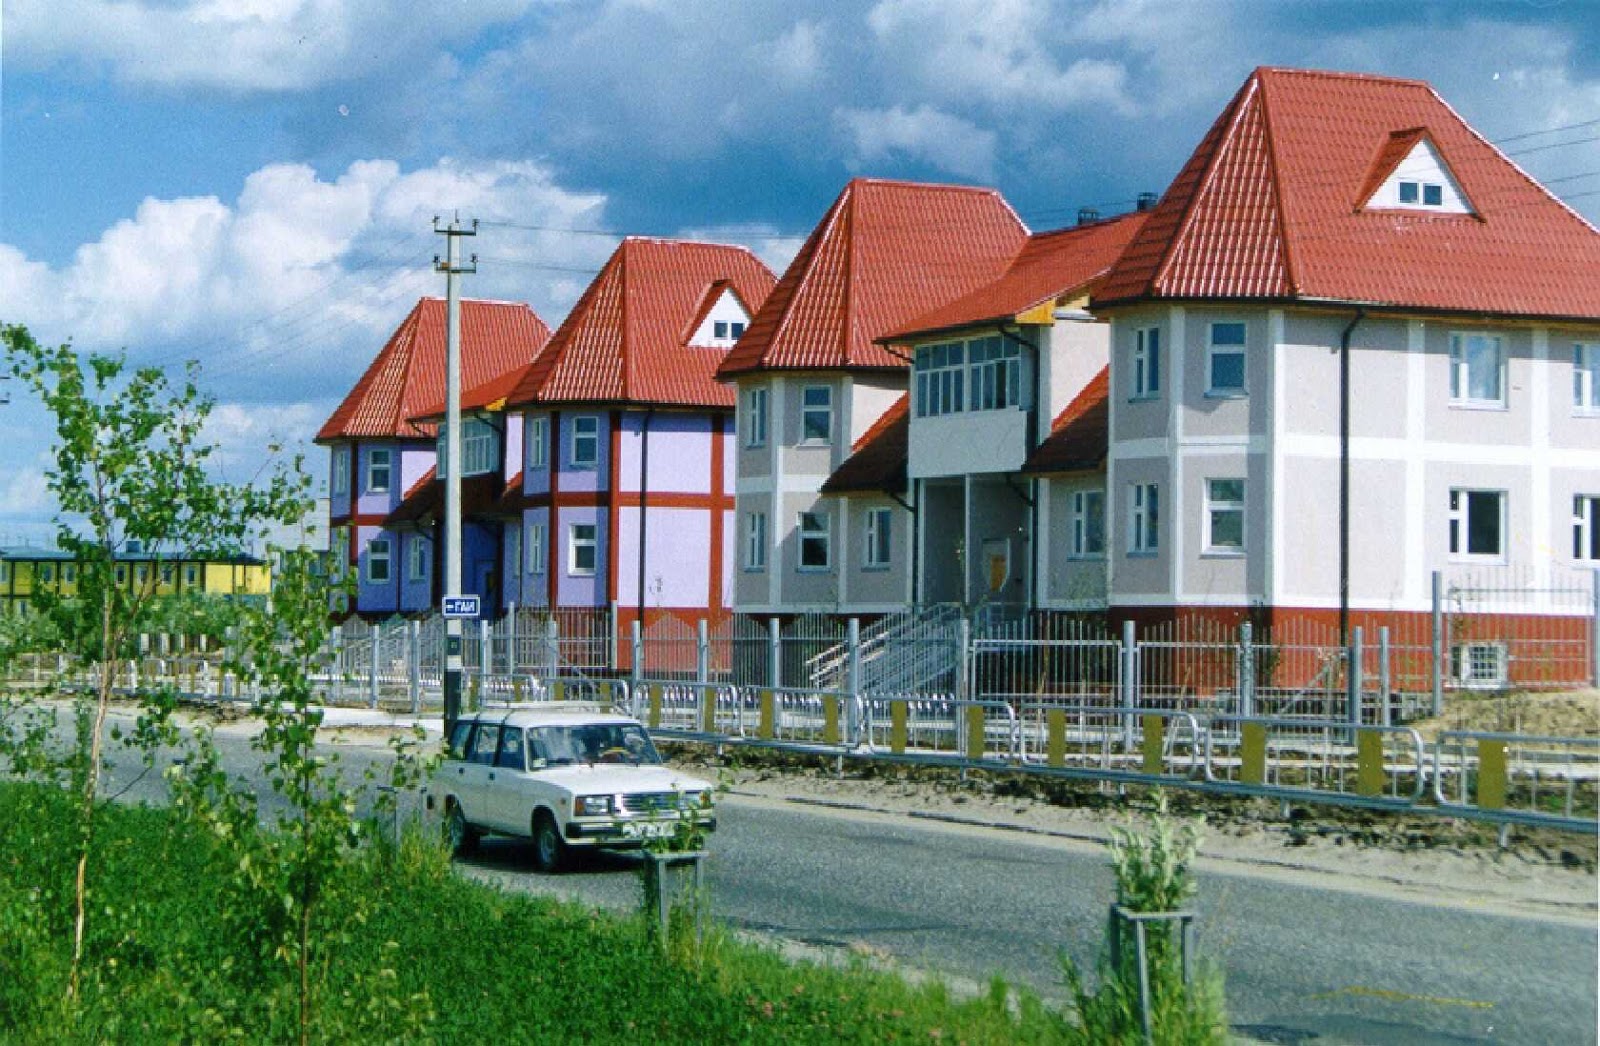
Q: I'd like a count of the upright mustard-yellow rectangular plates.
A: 15